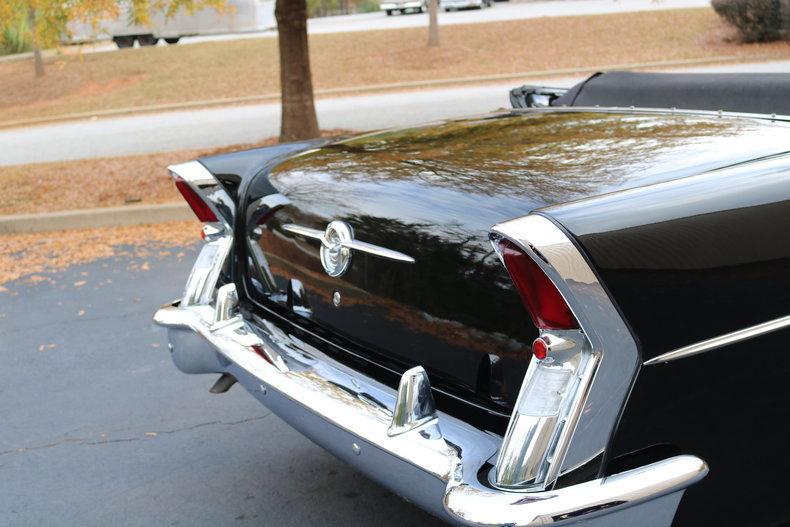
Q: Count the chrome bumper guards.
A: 2